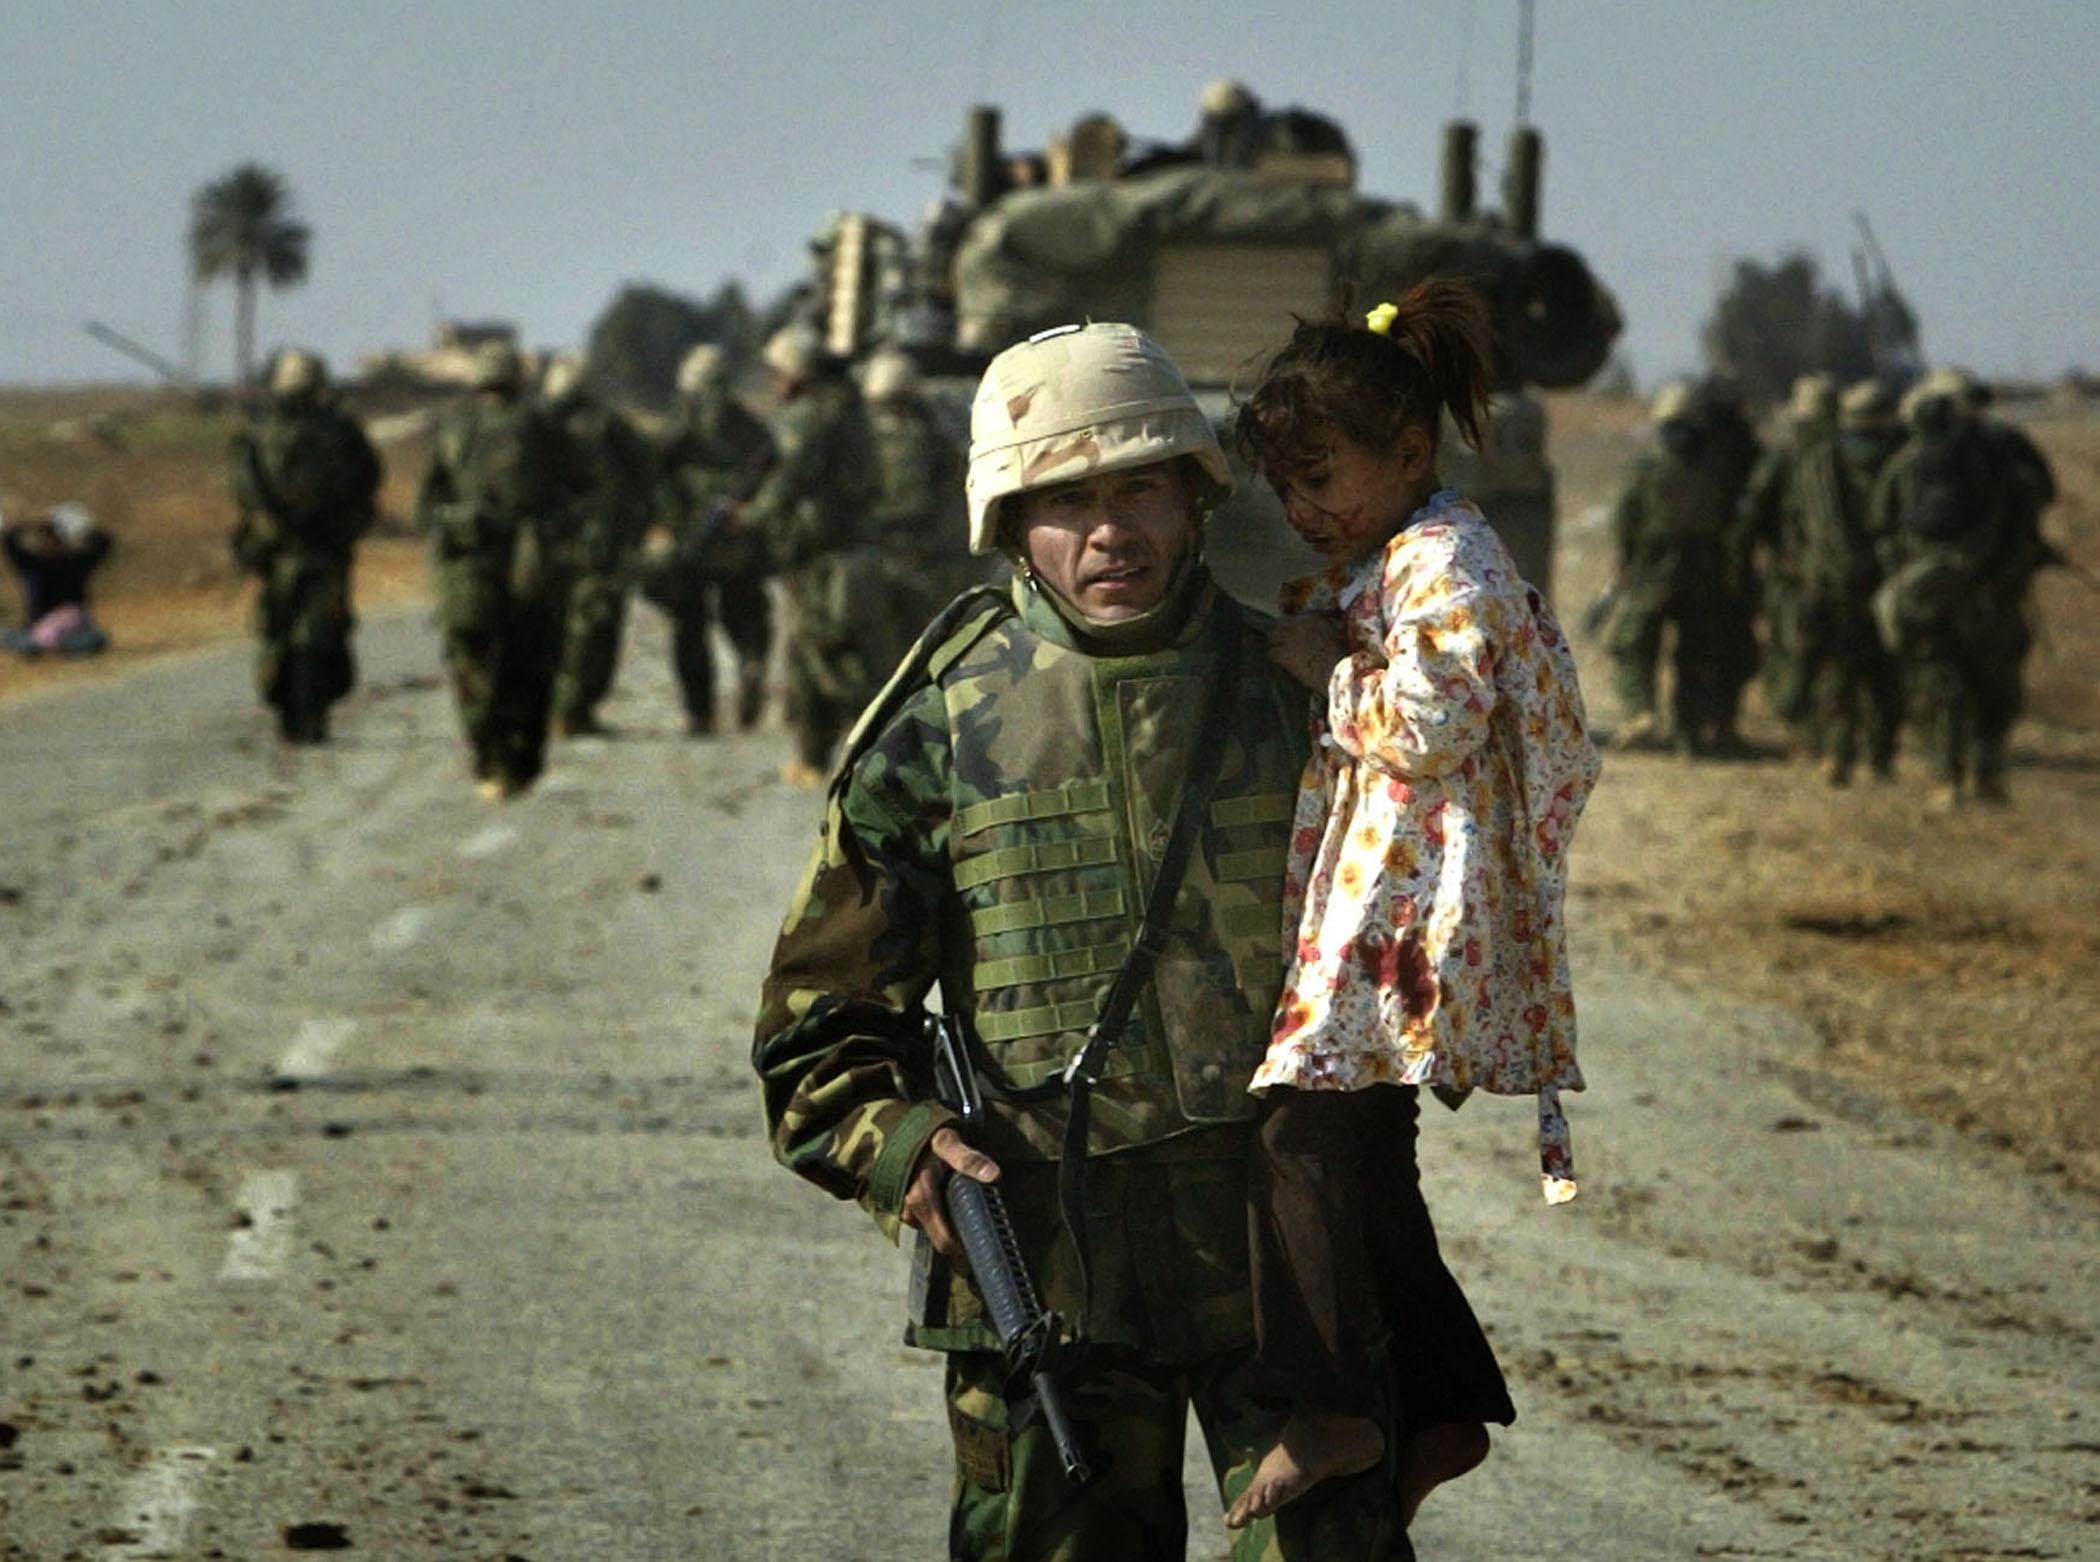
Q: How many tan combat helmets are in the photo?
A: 12